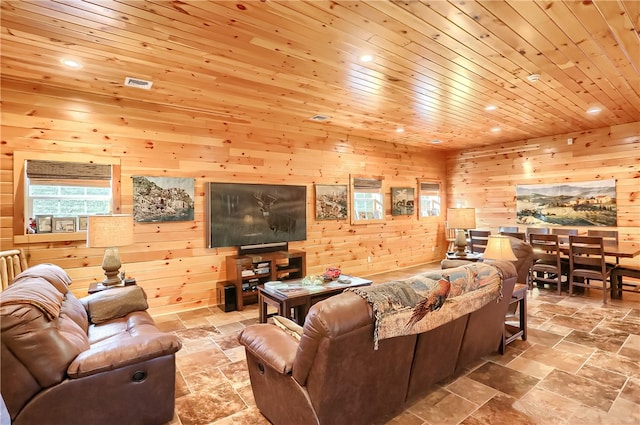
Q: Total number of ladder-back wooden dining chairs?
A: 8